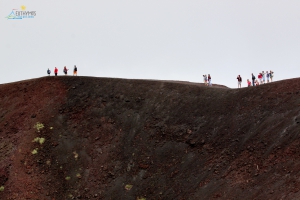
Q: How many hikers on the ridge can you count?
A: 14